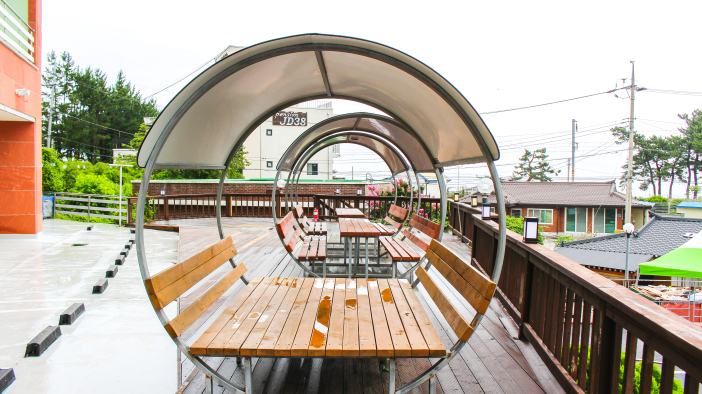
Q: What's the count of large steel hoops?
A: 6